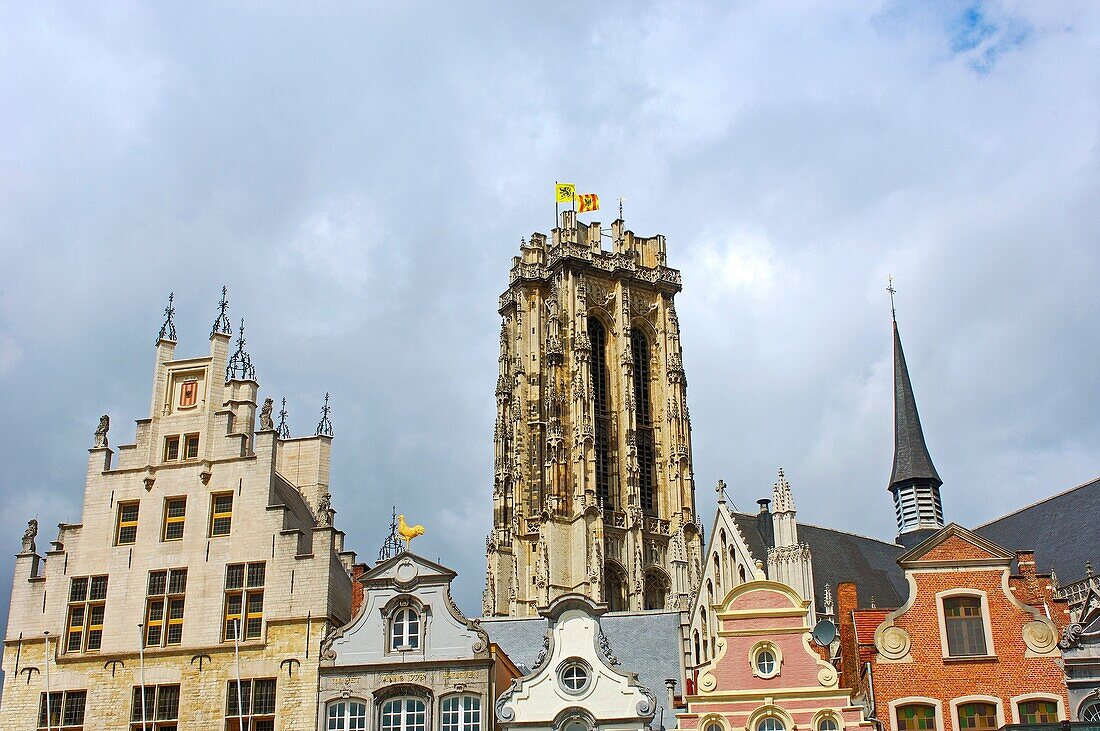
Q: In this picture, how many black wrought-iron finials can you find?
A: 6